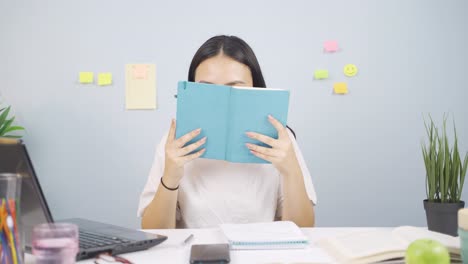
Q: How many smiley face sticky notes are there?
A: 1